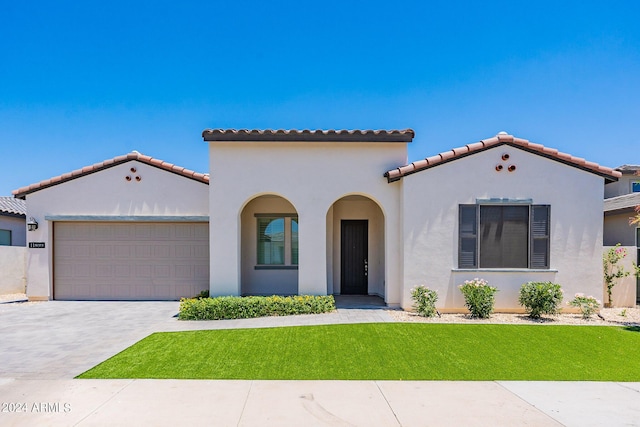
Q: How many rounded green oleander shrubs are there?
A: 4